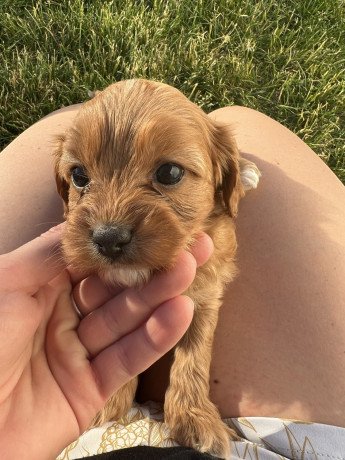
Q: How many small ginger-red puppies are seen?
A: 1